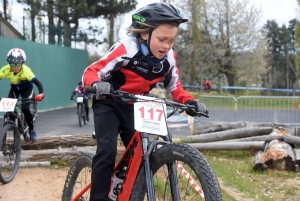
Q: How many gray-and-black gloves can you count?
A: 2